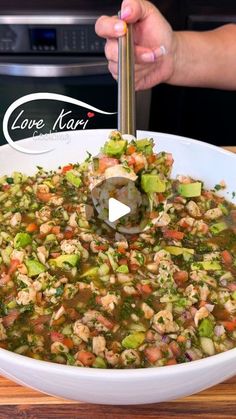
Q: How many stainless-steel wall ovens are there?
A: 1